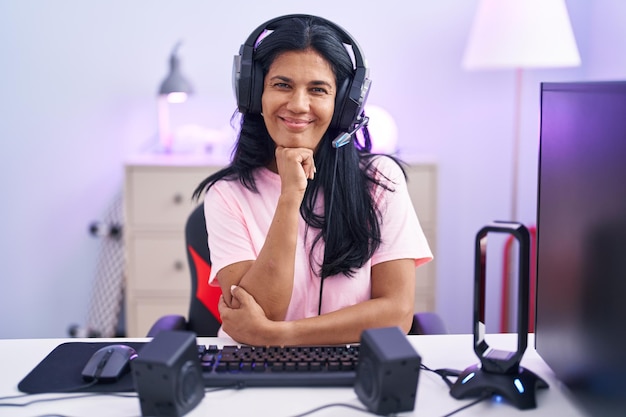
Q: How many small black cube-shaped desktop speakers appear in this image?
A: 2